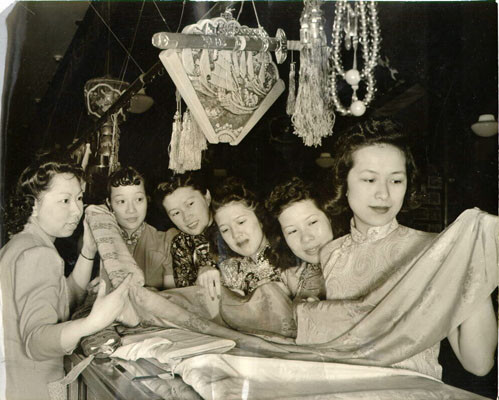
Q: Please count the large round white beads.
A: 2